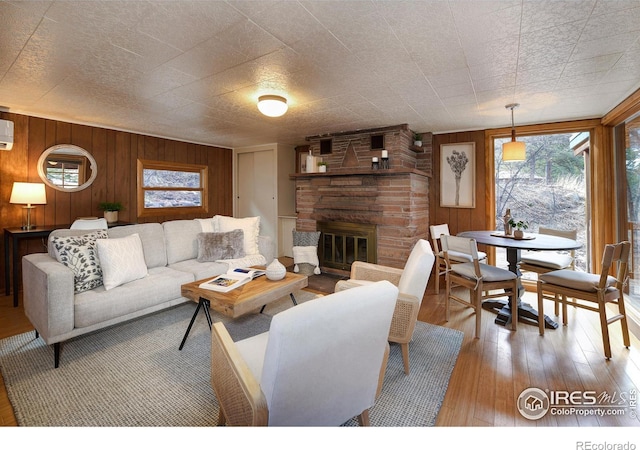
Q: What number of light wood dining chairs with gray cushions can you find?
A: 4